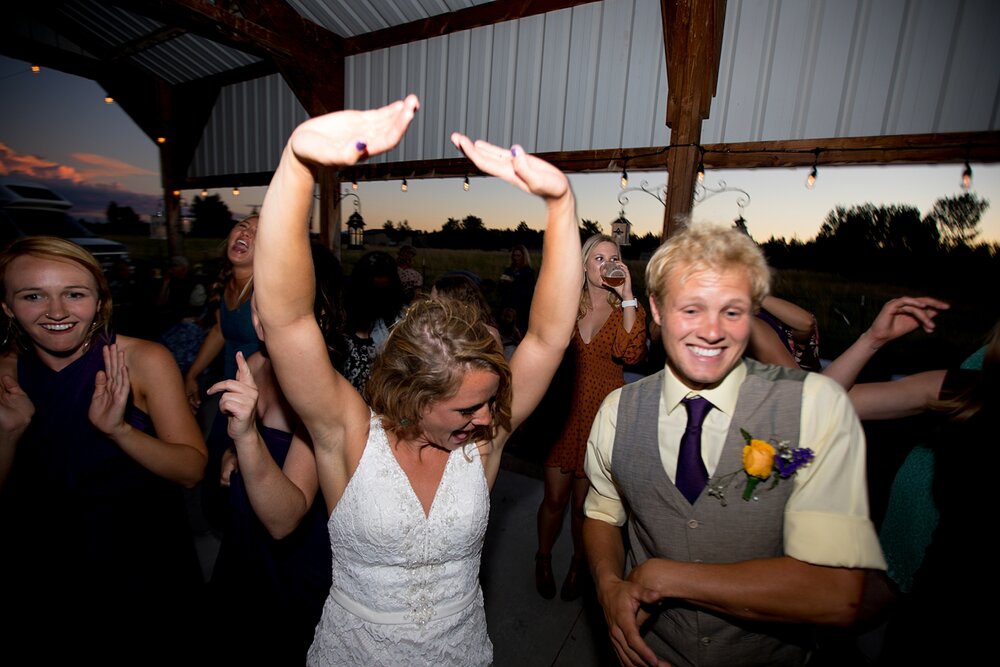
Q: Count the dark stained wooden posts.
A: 3